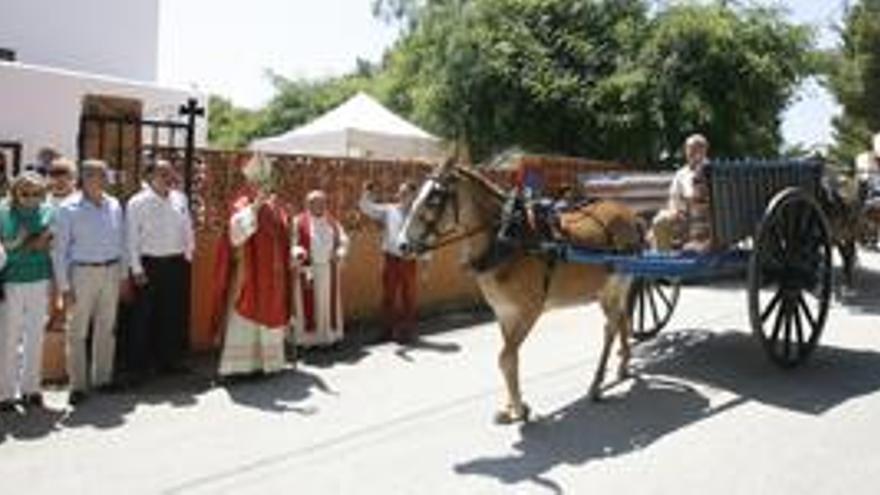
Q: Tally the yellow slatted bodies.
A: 0